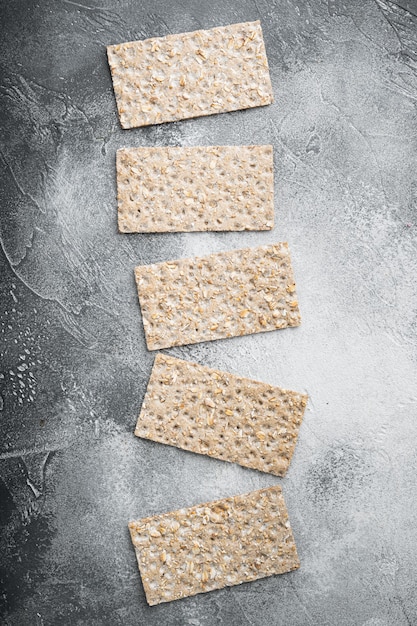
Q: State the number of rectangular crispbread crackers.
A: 5